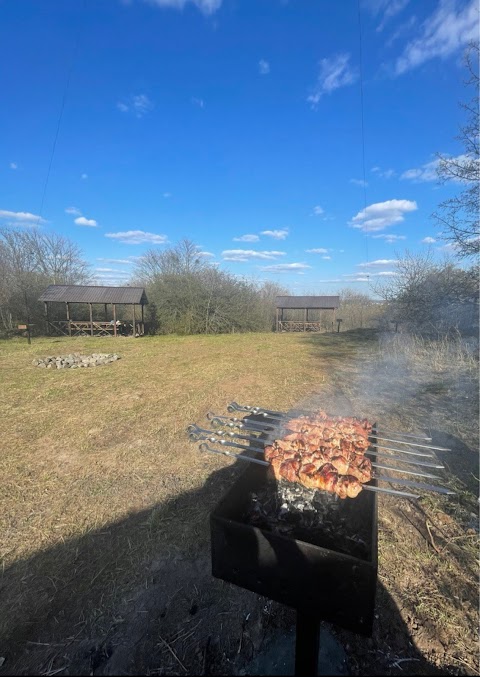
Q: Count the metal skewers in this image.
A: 7